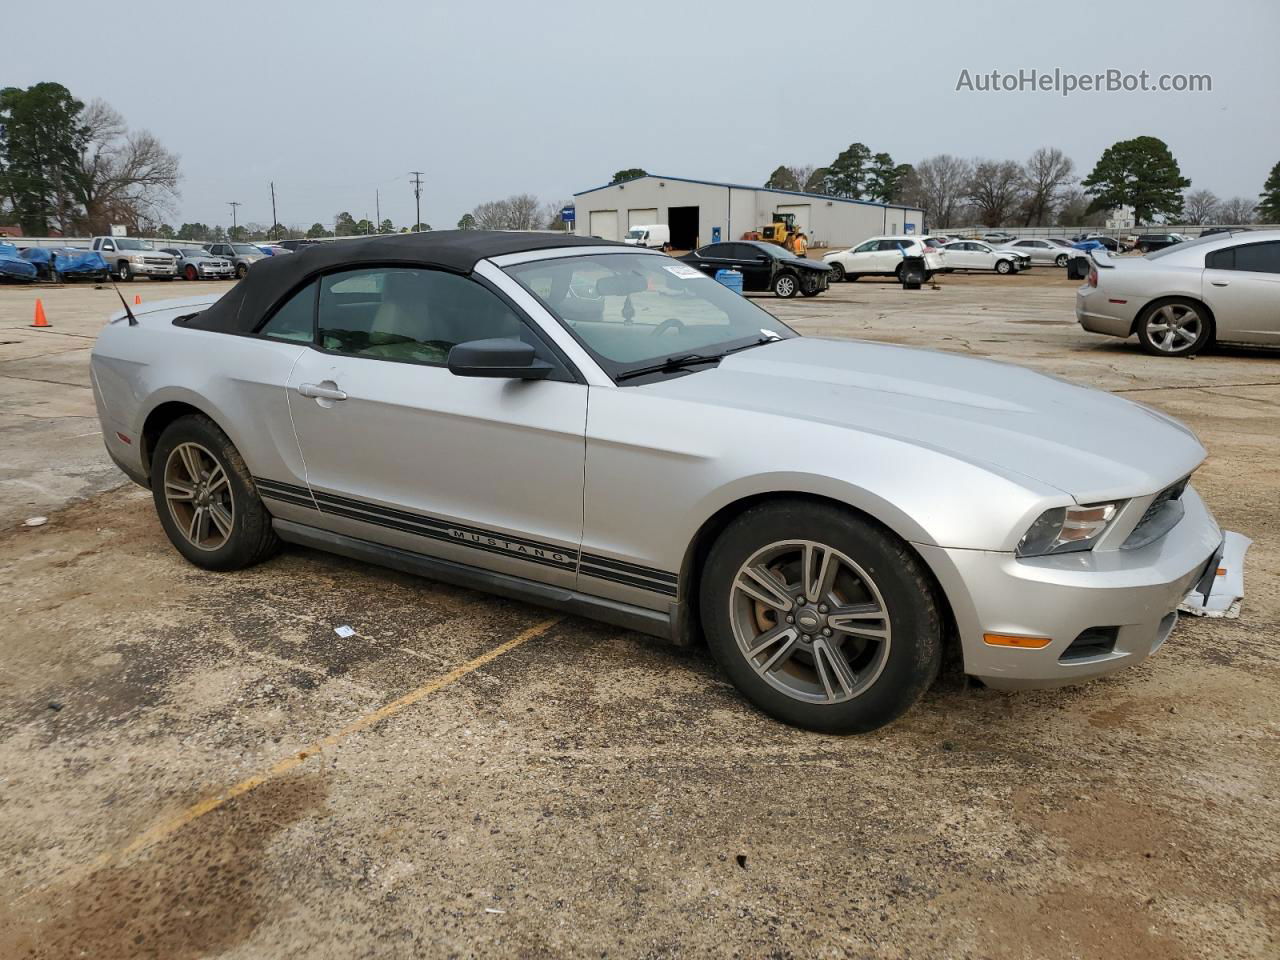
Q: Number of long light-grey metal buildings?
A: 1